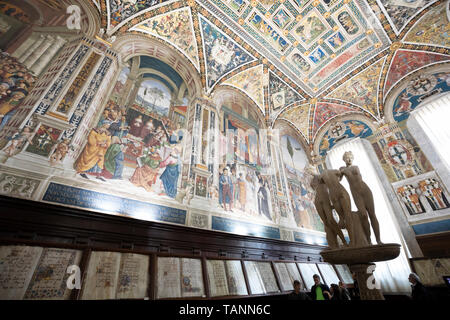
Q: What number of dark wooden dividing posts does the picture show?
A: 8